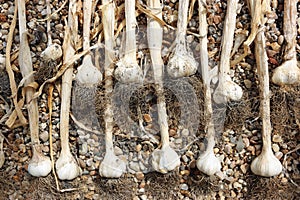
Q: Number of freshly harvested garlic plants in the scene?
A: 12